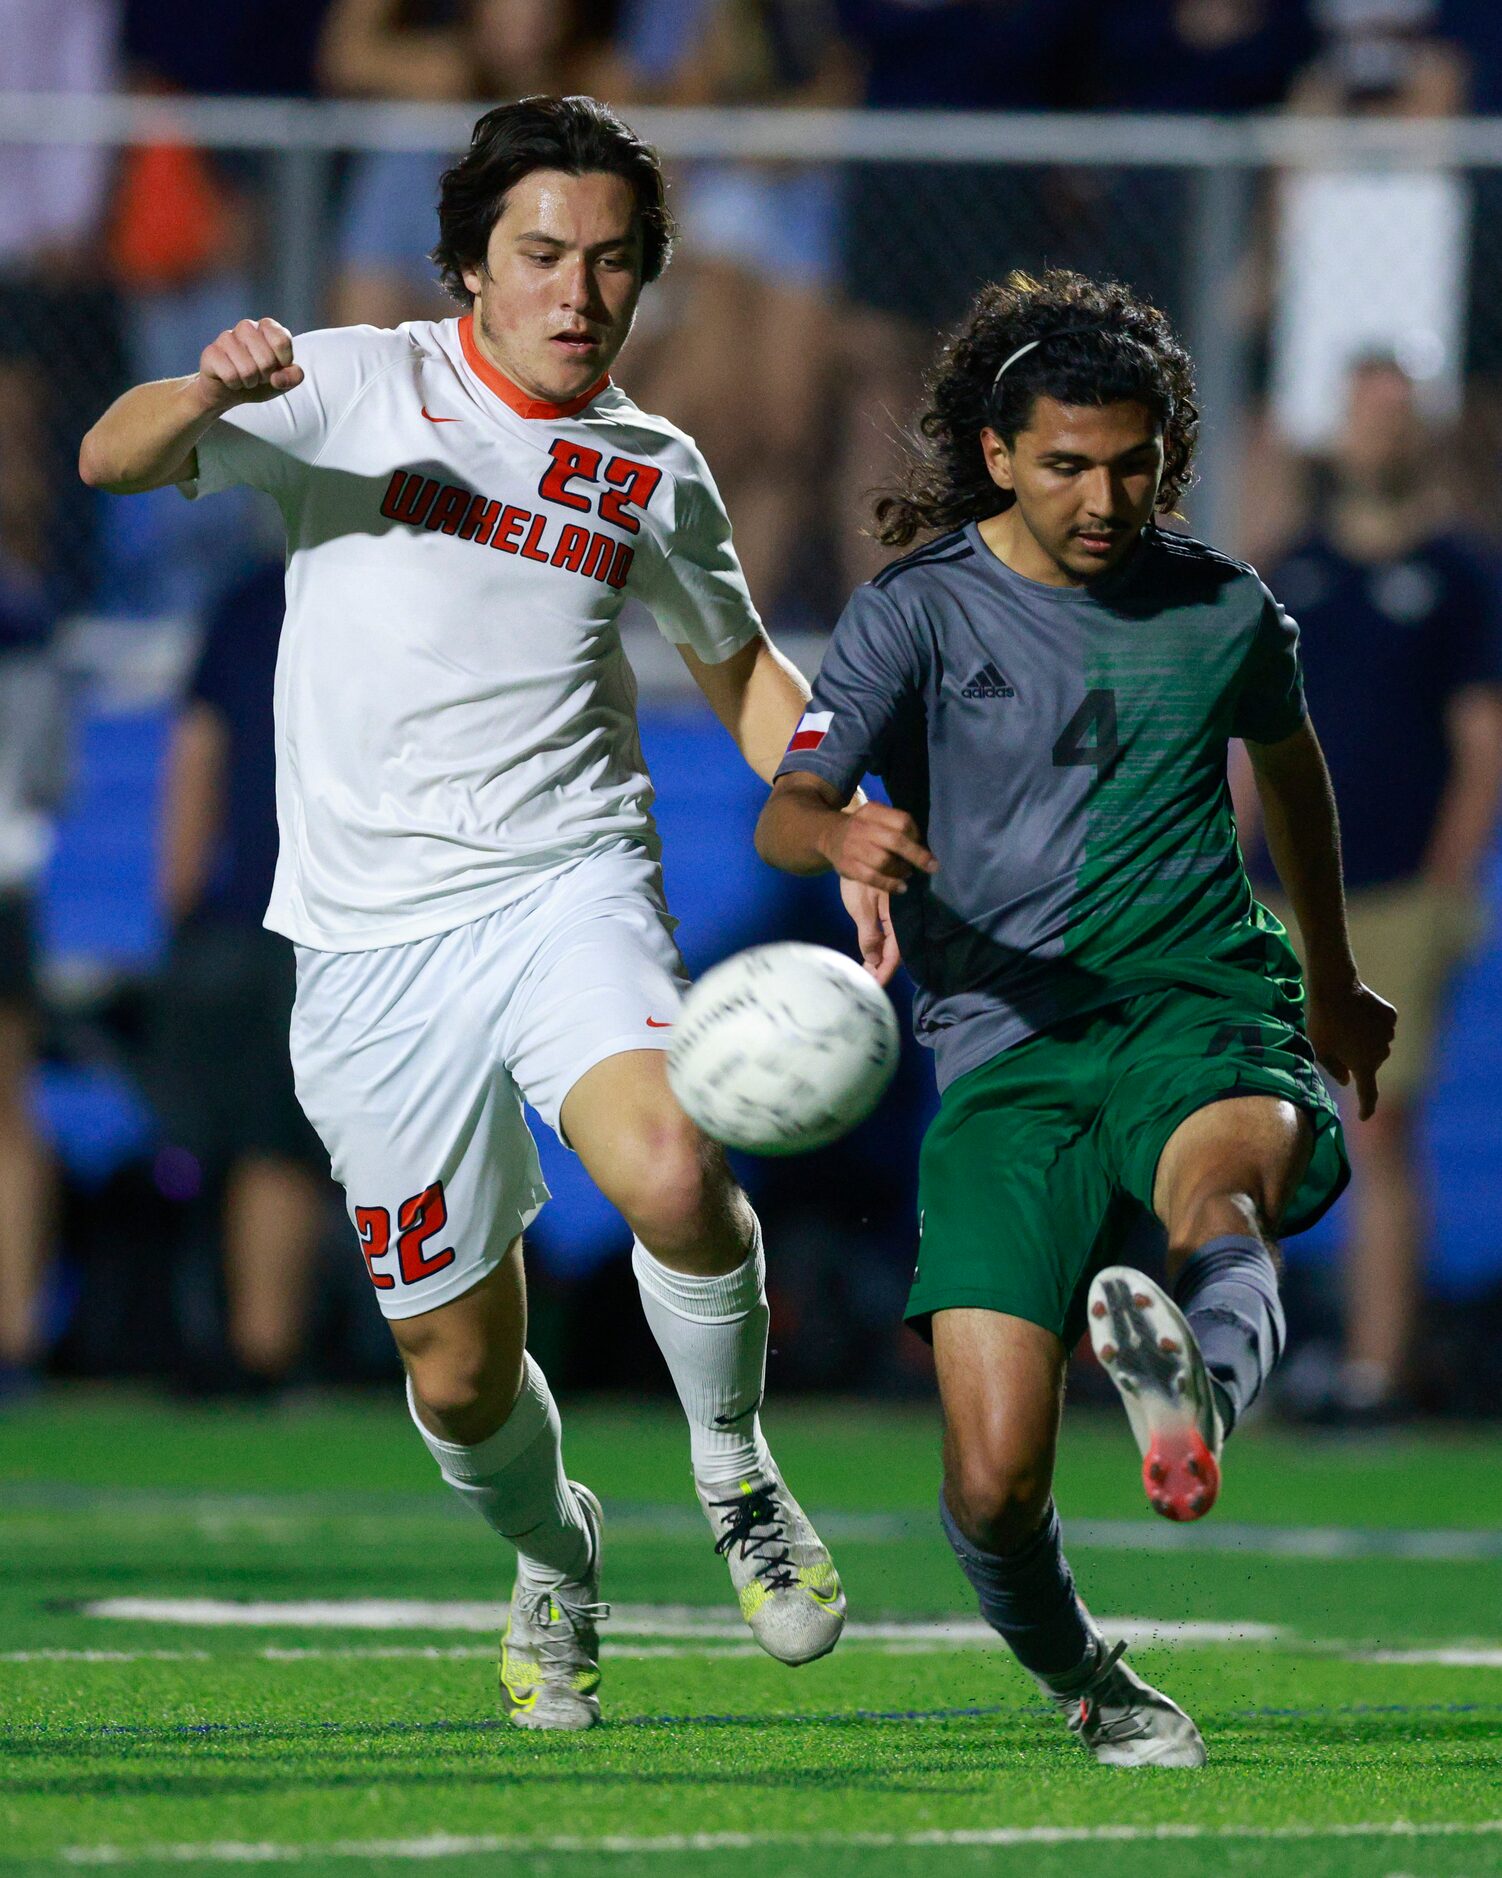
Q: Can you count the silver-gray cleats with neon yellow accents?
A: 2